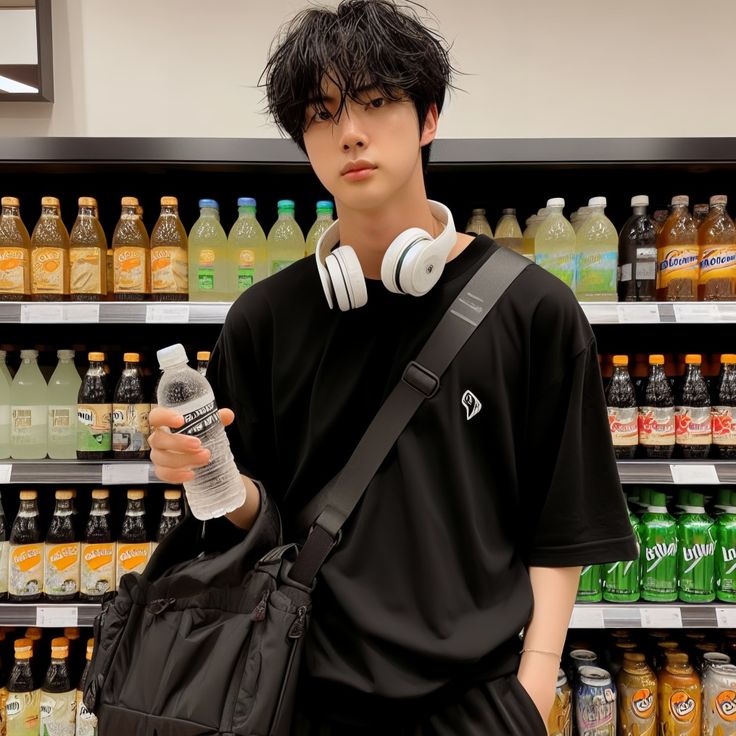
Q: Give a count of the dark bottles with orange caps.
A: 15